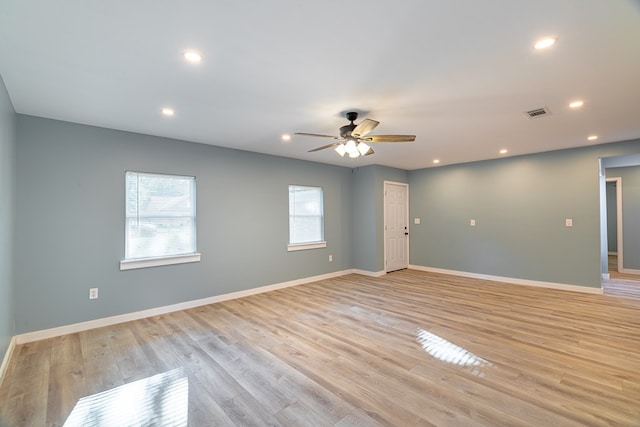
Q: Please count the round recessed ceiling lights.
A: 8